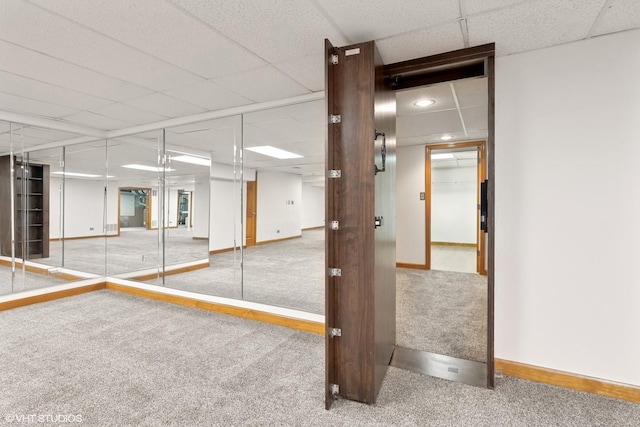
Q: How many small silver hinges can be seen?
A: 7